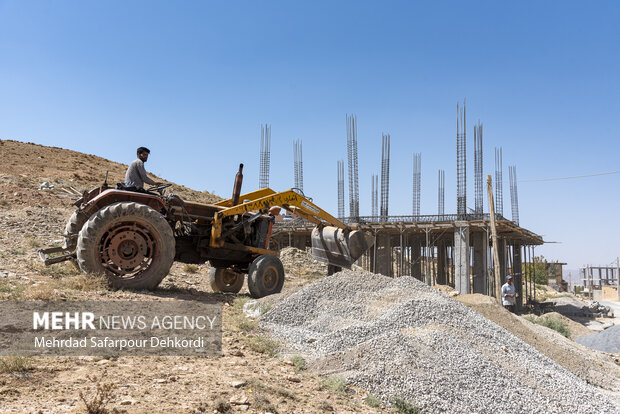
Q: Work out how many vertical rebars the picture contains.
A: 12